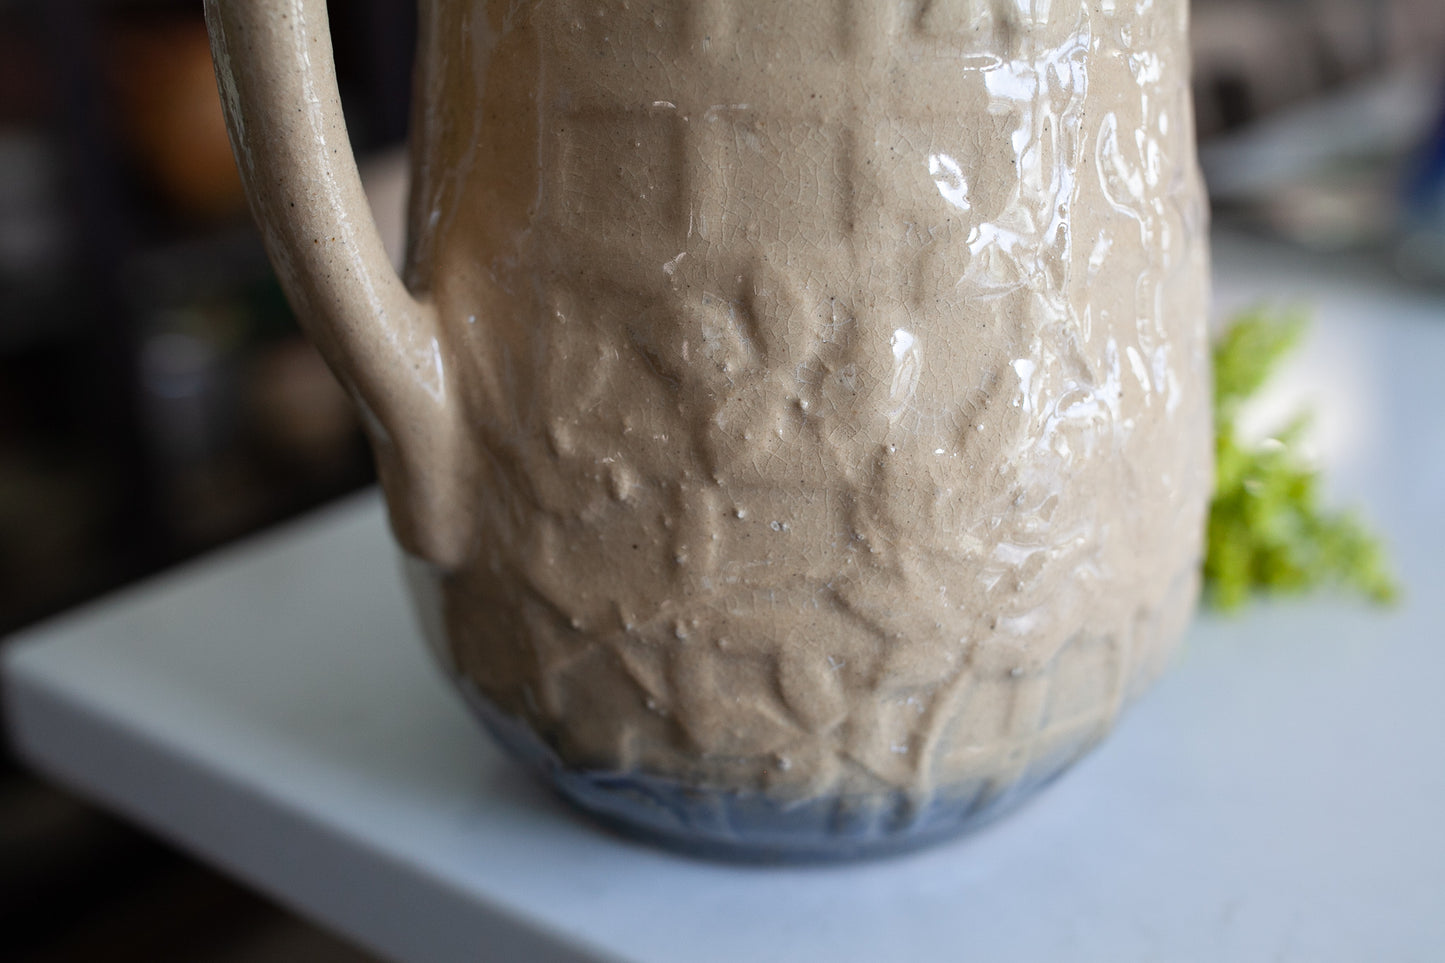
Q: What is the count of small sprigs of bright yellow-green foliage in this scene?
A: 1